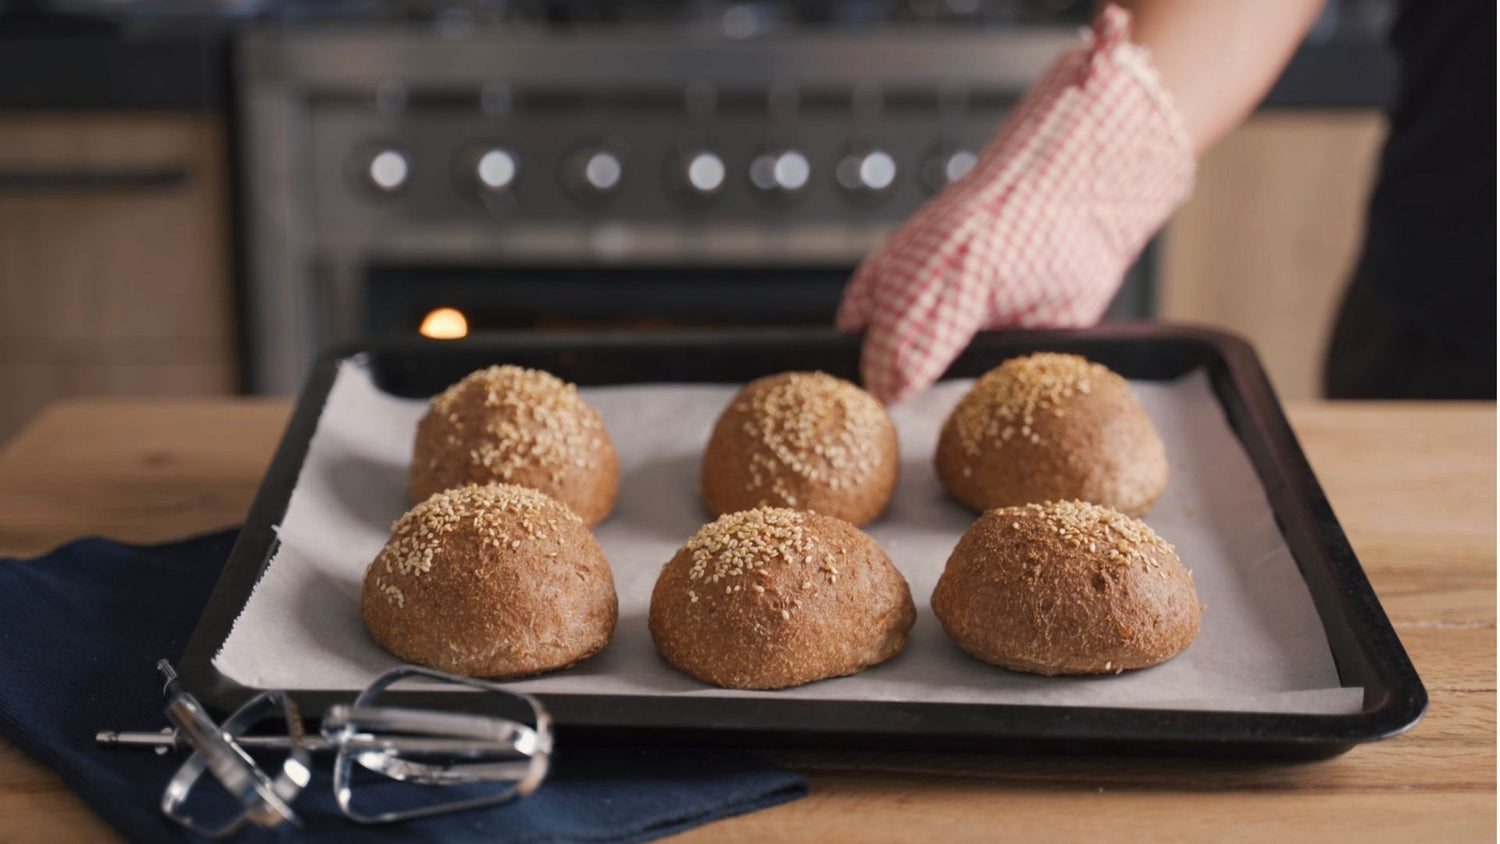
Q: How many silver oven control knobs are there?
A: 7